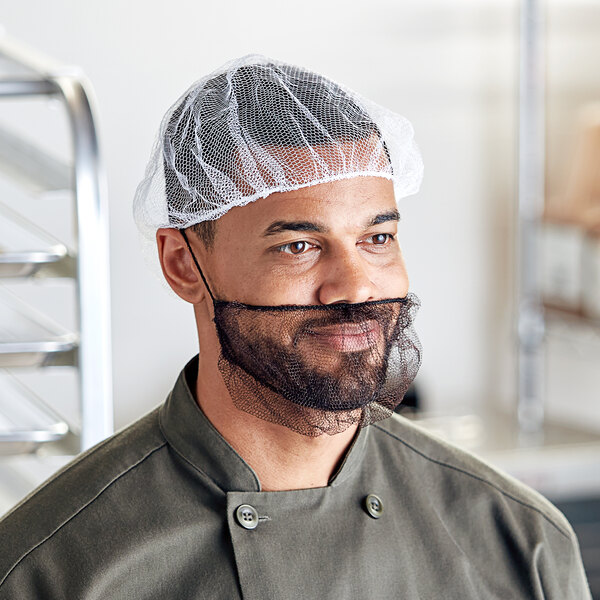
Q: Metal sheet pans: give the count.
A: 3